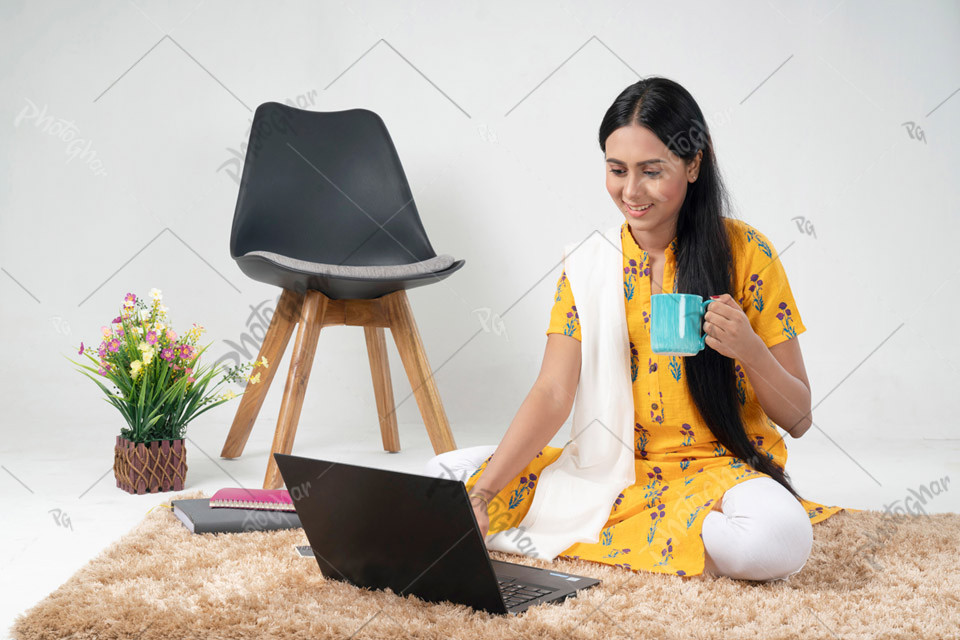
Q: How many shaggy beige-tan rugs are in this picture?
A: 1